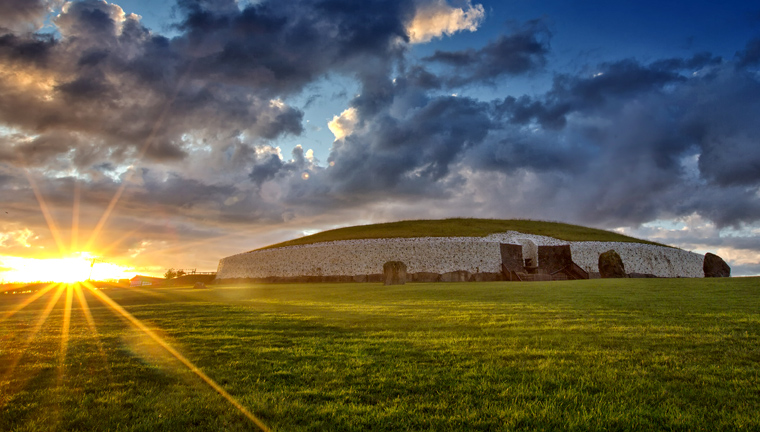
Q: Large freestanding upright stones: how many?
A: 3